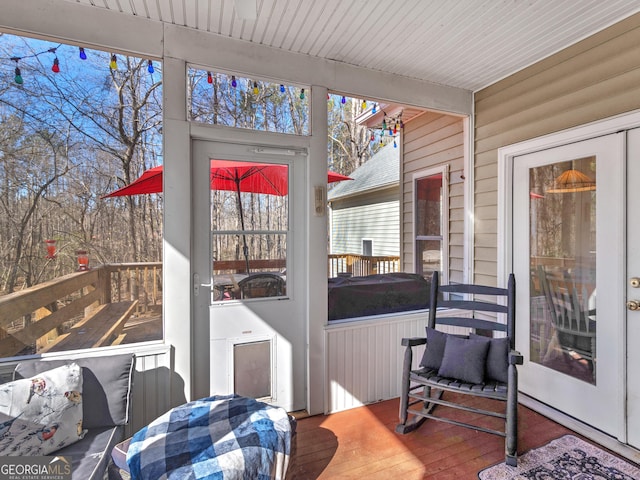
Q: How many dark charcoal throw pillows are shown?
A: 3